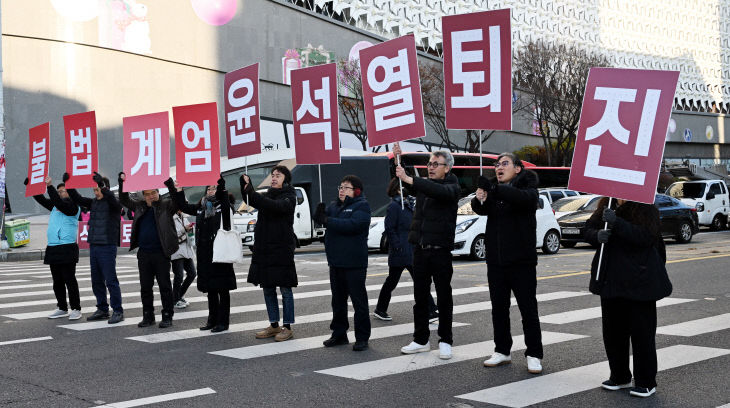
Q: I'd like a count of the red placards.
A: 9